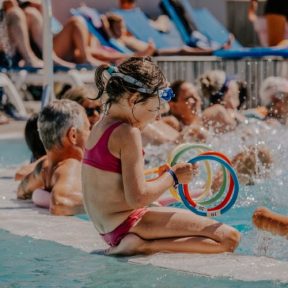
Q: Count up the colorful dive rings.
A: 4